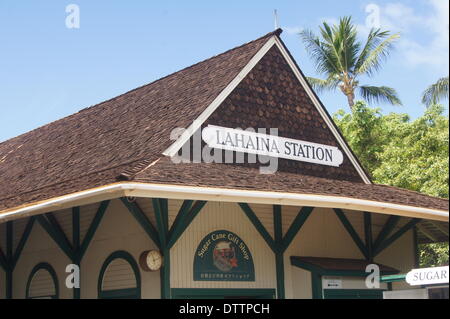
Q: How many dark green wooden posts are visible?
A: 5